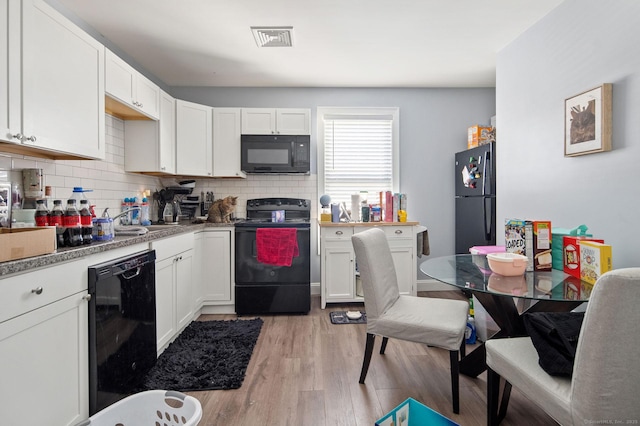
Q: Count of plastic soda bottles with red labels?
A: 4